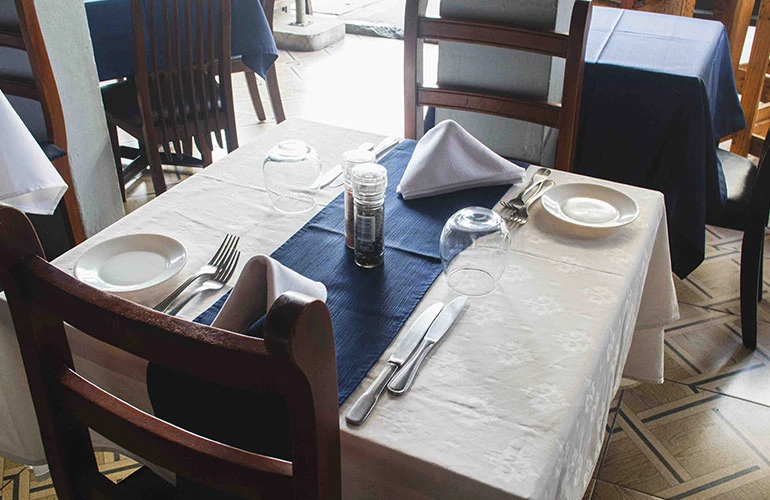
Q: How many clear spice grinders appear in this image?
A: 2